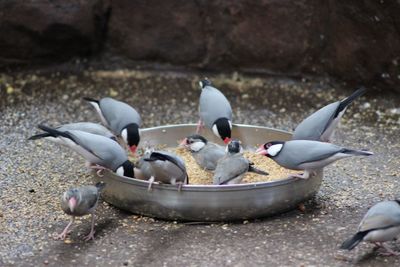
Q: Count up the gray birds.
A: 11